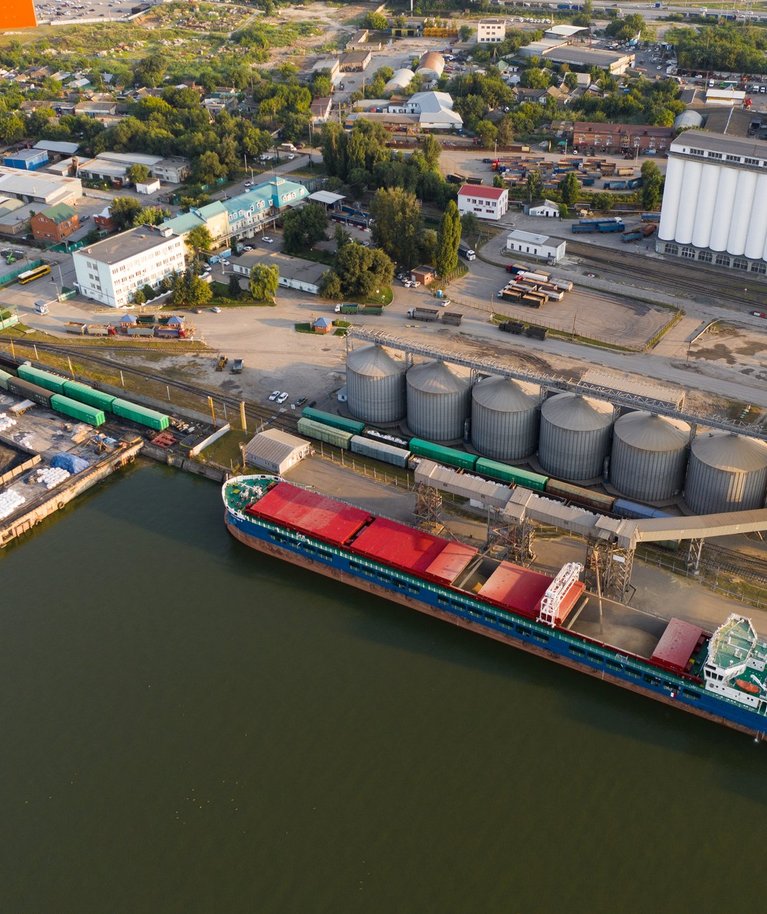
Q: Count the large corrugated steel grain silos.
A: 6